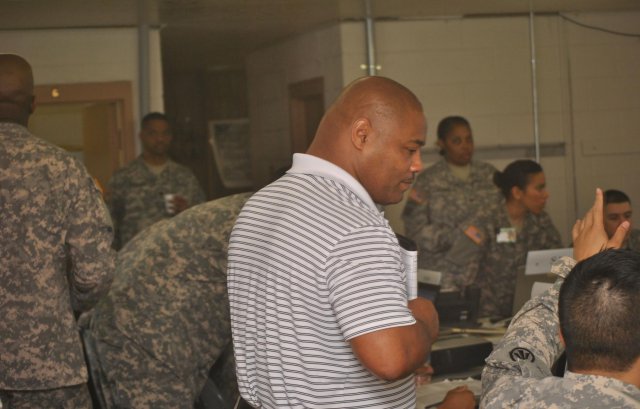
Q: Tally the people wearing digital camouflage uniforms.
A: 7